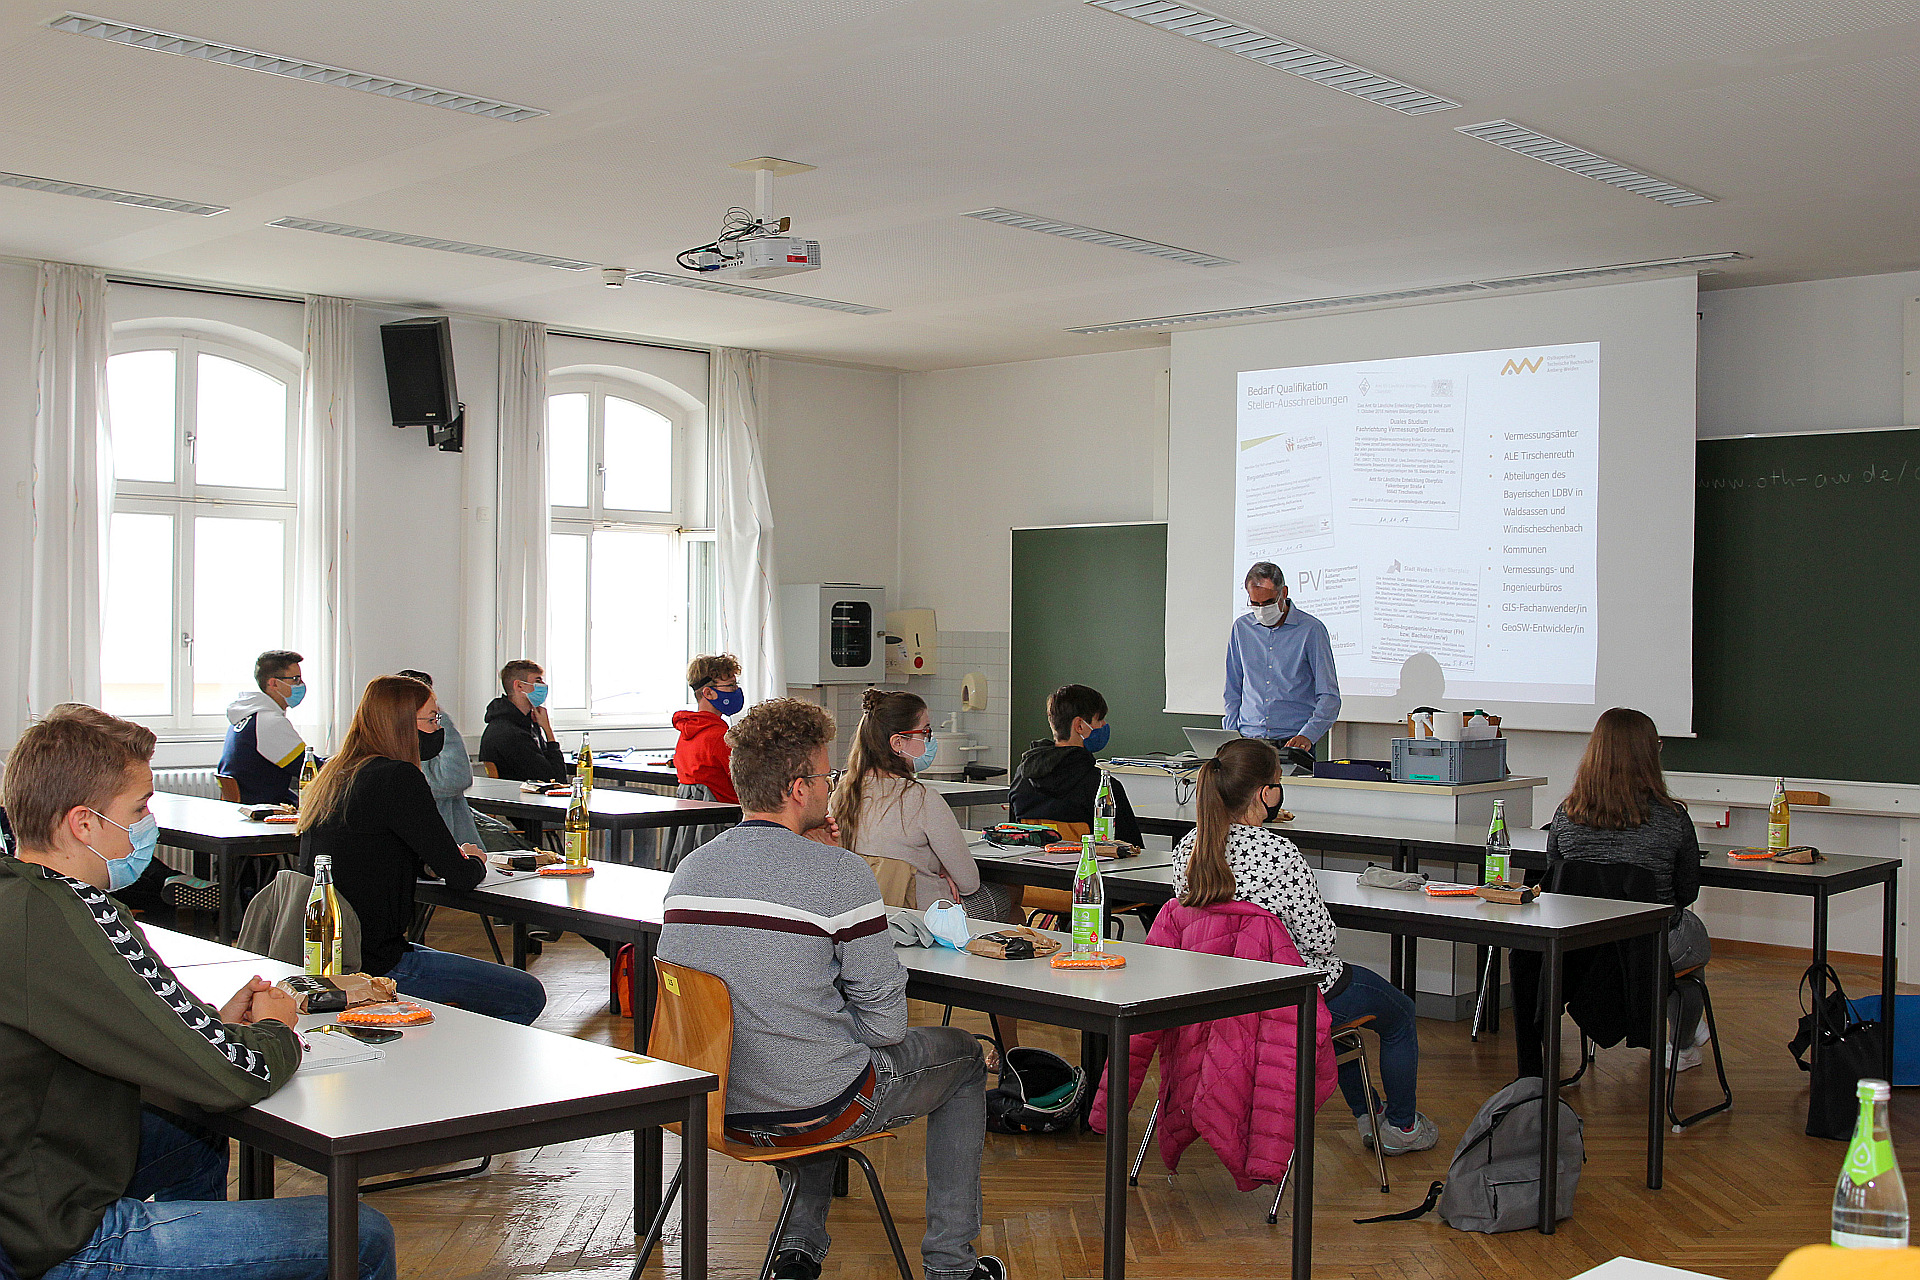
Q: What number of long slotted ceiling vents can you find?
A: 8